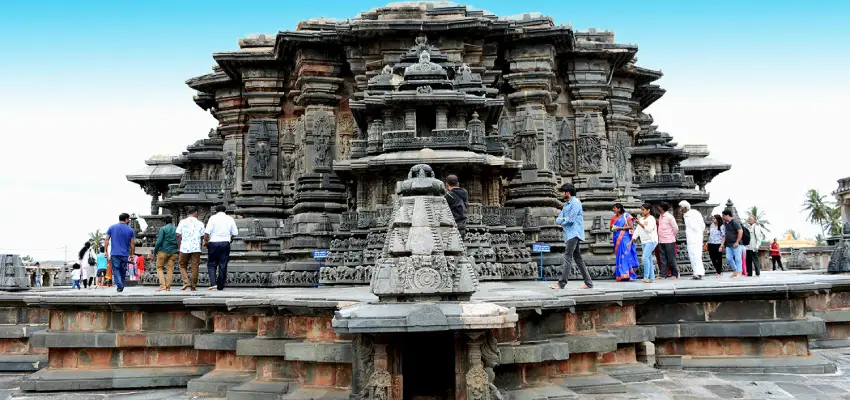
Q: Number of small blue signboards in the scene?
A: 2